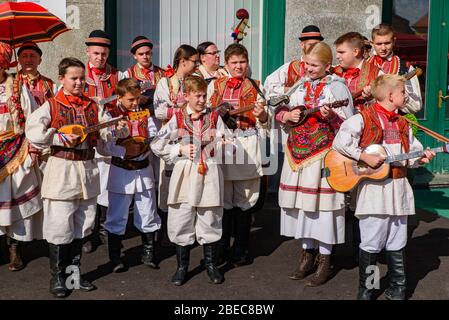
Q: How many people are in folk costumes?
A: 15